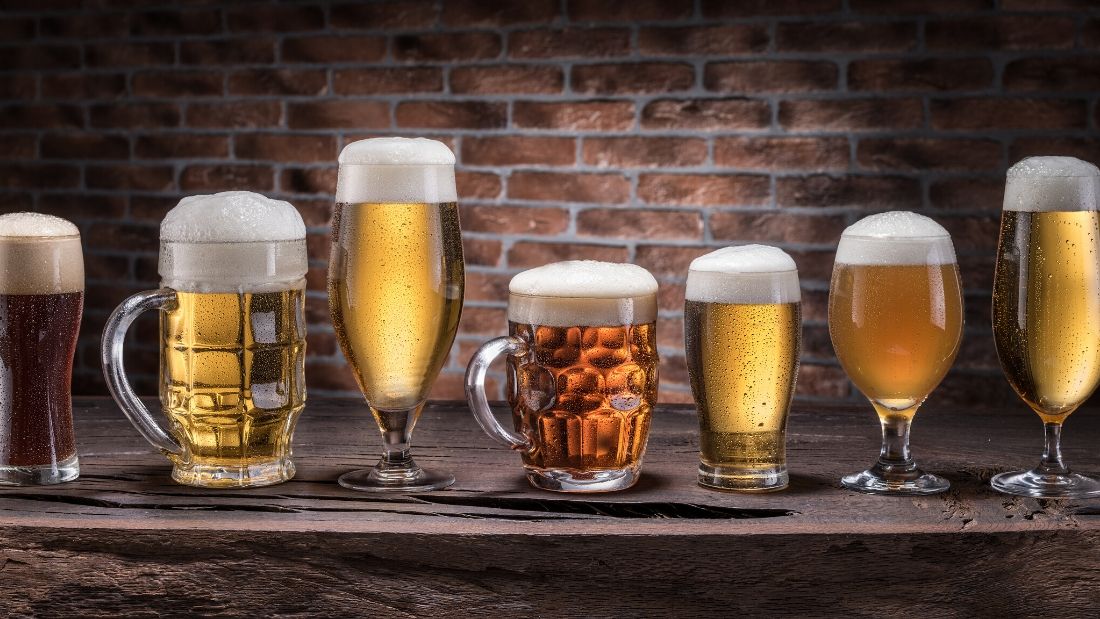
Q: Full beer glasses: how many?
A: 7